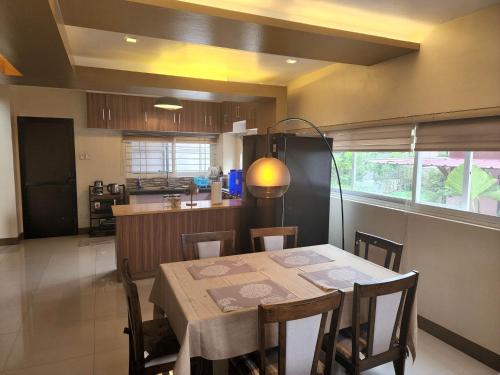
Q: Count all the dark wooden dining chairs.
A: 6